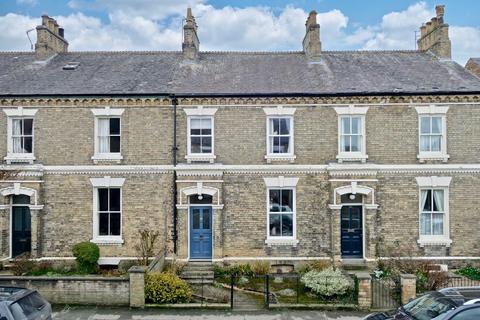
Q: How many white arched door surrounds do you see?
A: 3